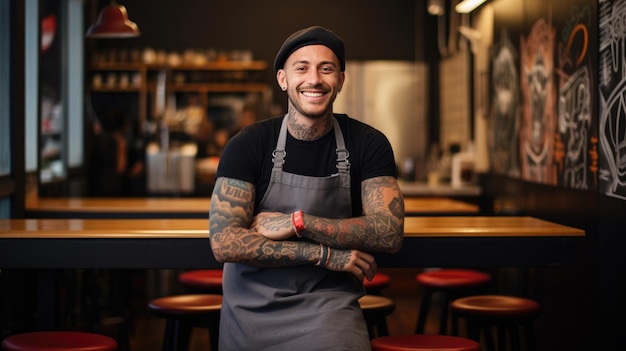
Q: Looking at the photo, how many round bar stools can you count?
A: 8